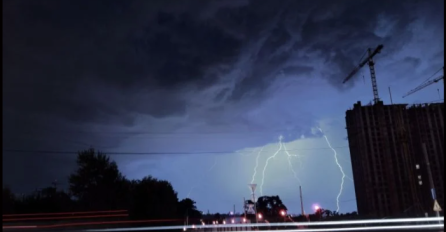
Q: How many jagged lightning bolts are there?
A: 4